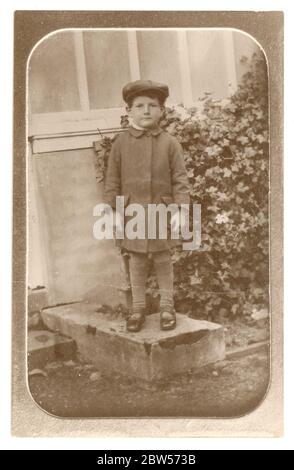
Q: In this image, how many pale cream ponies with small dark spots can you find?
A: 0